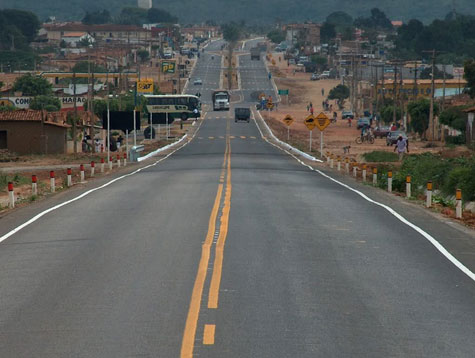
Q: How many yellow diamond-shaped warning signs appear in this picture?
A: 3